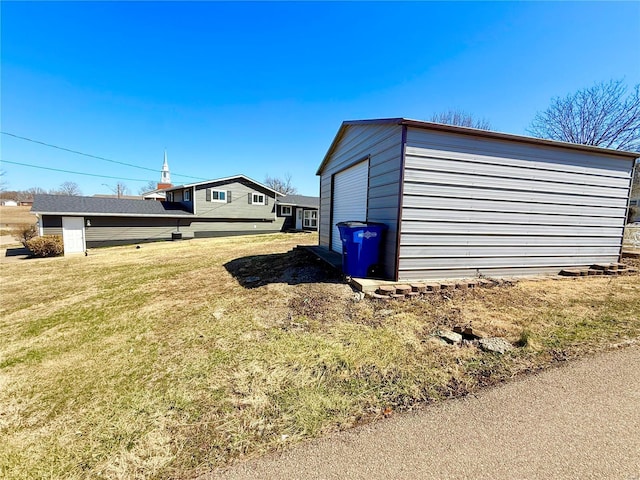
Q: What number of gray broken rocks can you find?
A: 2